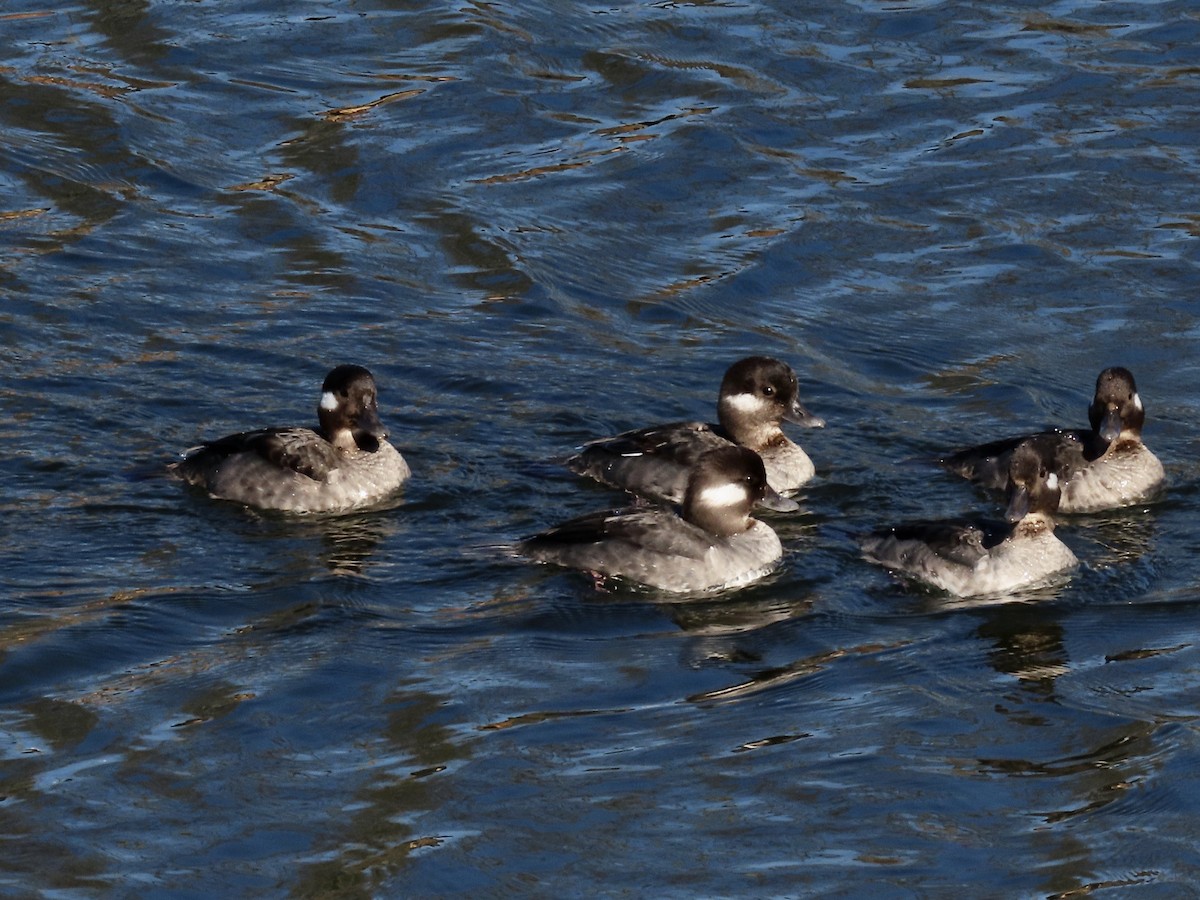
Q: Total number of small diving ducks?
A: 5